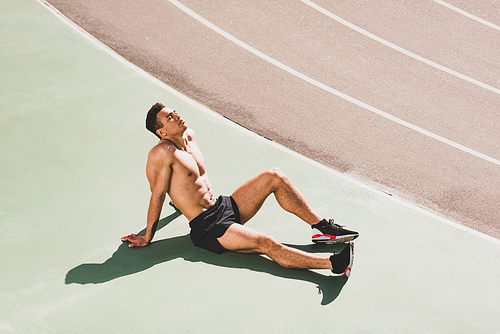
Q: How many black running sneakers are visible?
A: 2